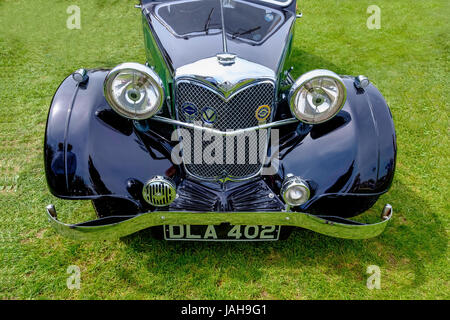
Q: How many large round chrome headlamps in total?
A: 2